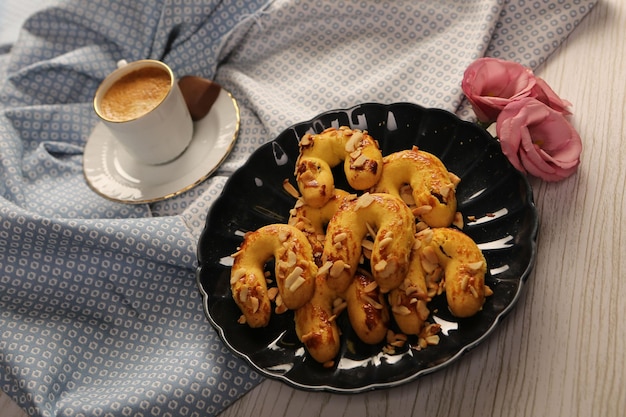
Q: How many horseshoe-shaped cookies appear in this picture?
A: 7